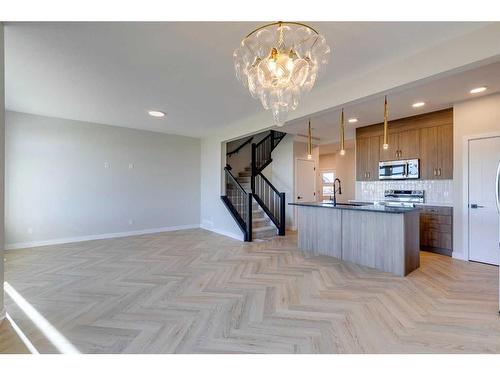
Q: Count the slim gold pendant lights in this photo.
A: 3